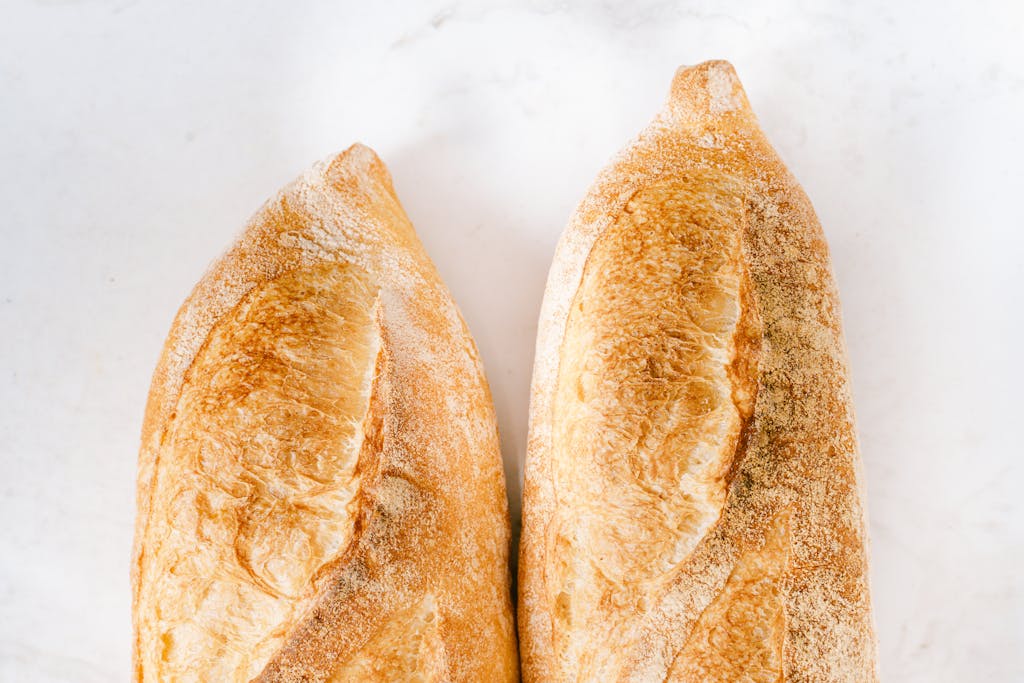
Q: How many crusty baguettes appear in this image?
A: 2